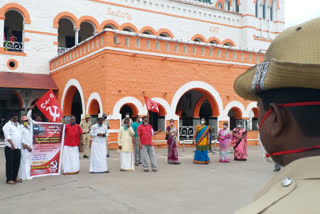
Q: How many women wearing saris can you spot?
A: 4